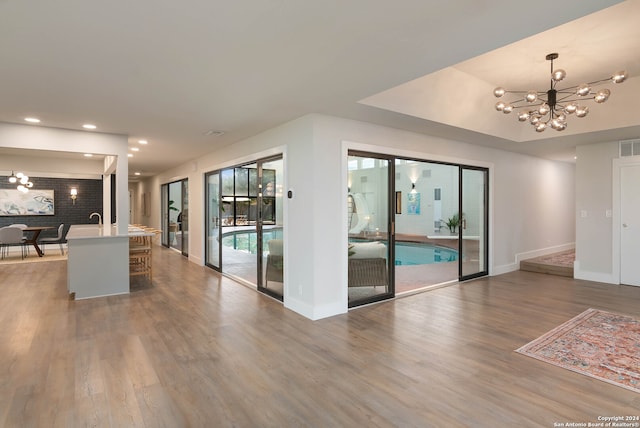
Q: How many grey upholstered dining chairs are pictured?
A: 3